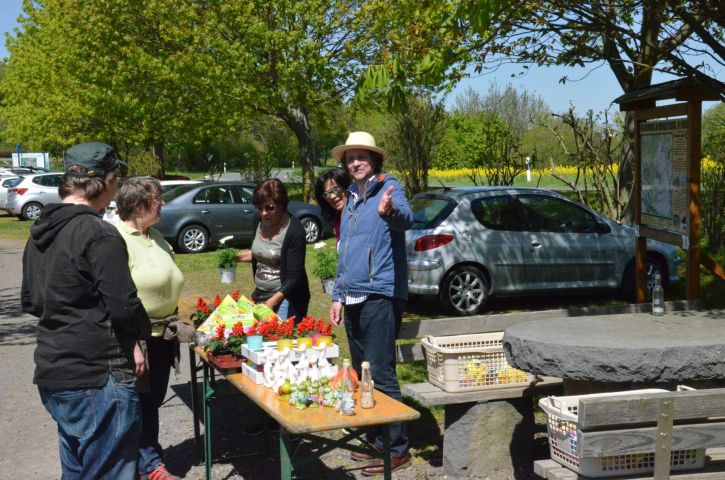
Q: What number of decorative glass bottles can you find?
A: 2